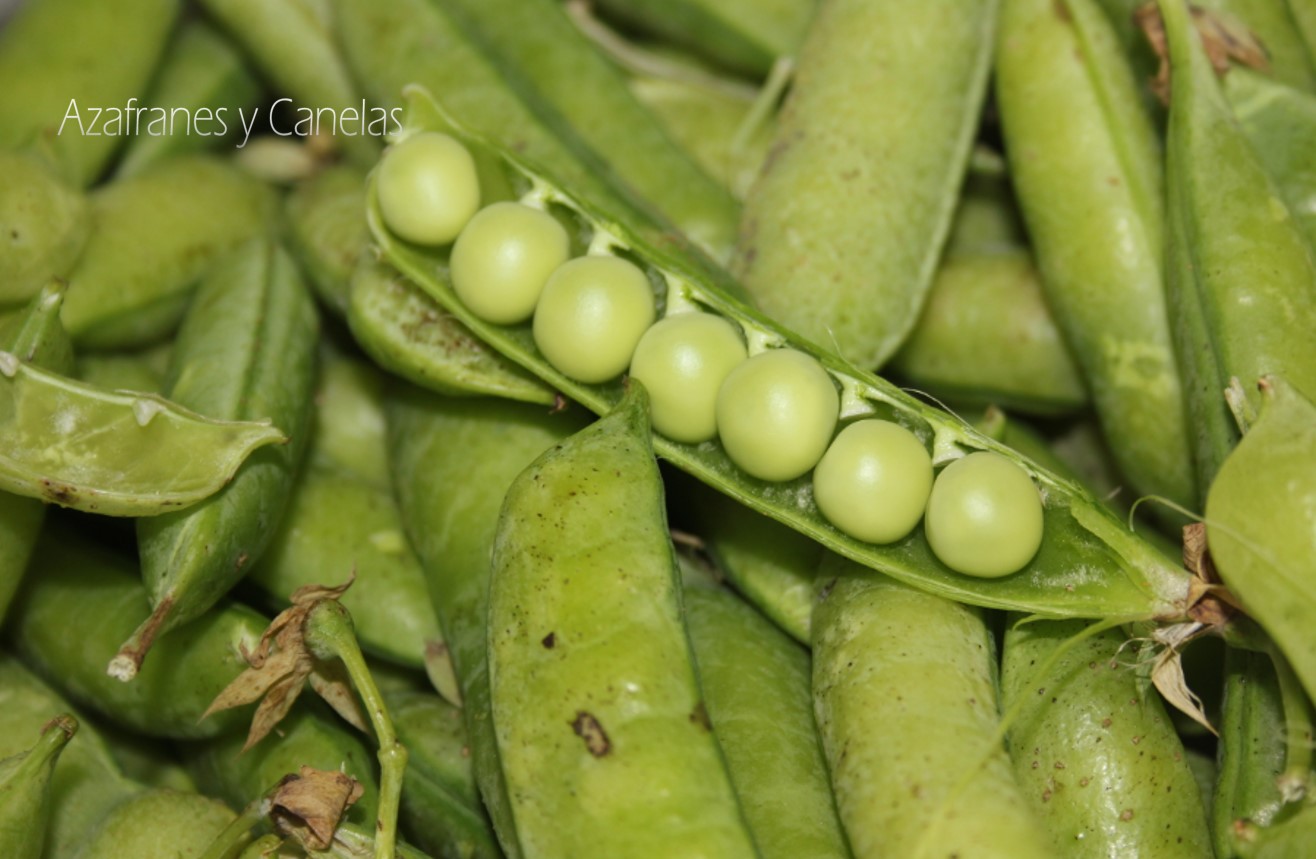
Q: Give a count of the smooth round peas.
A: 7